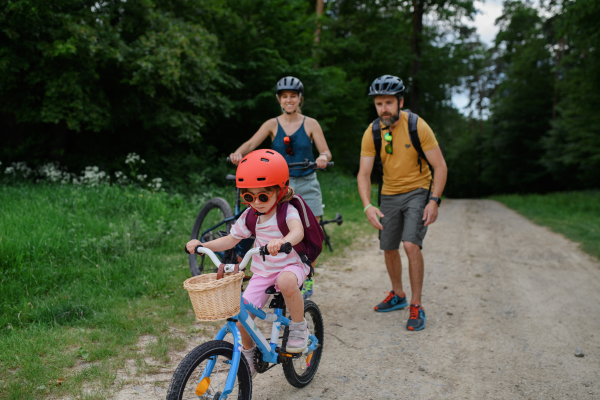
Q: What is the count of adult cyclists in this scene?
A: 2